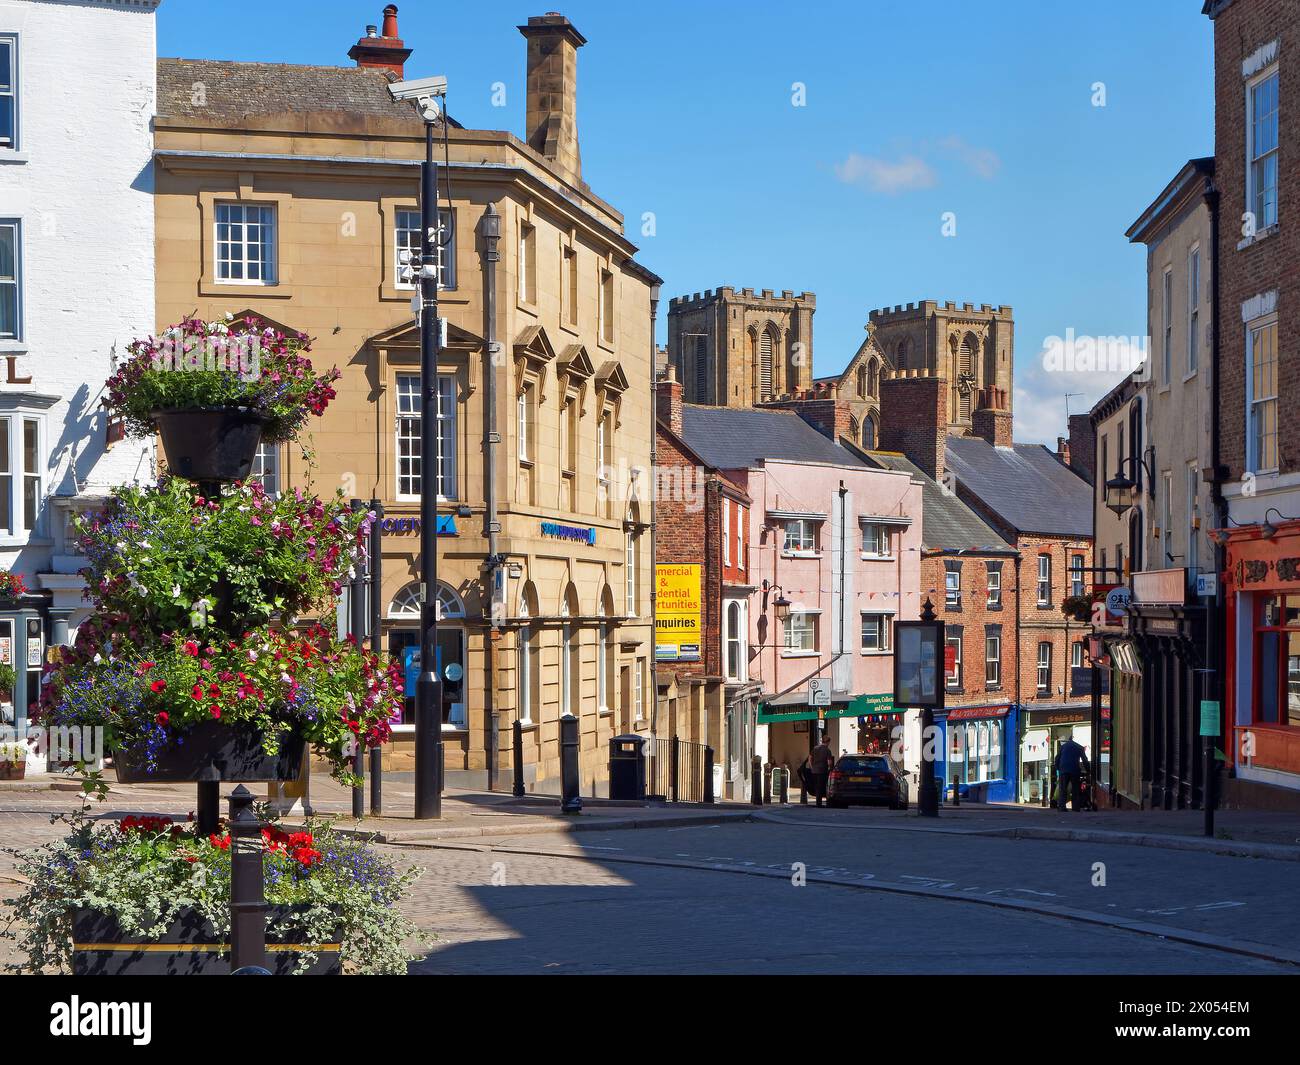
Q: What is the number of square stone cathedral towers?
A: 2